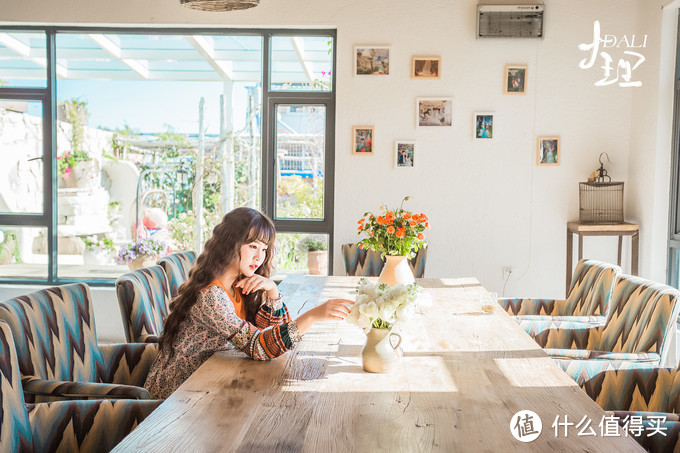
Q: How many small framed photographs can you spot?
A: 8